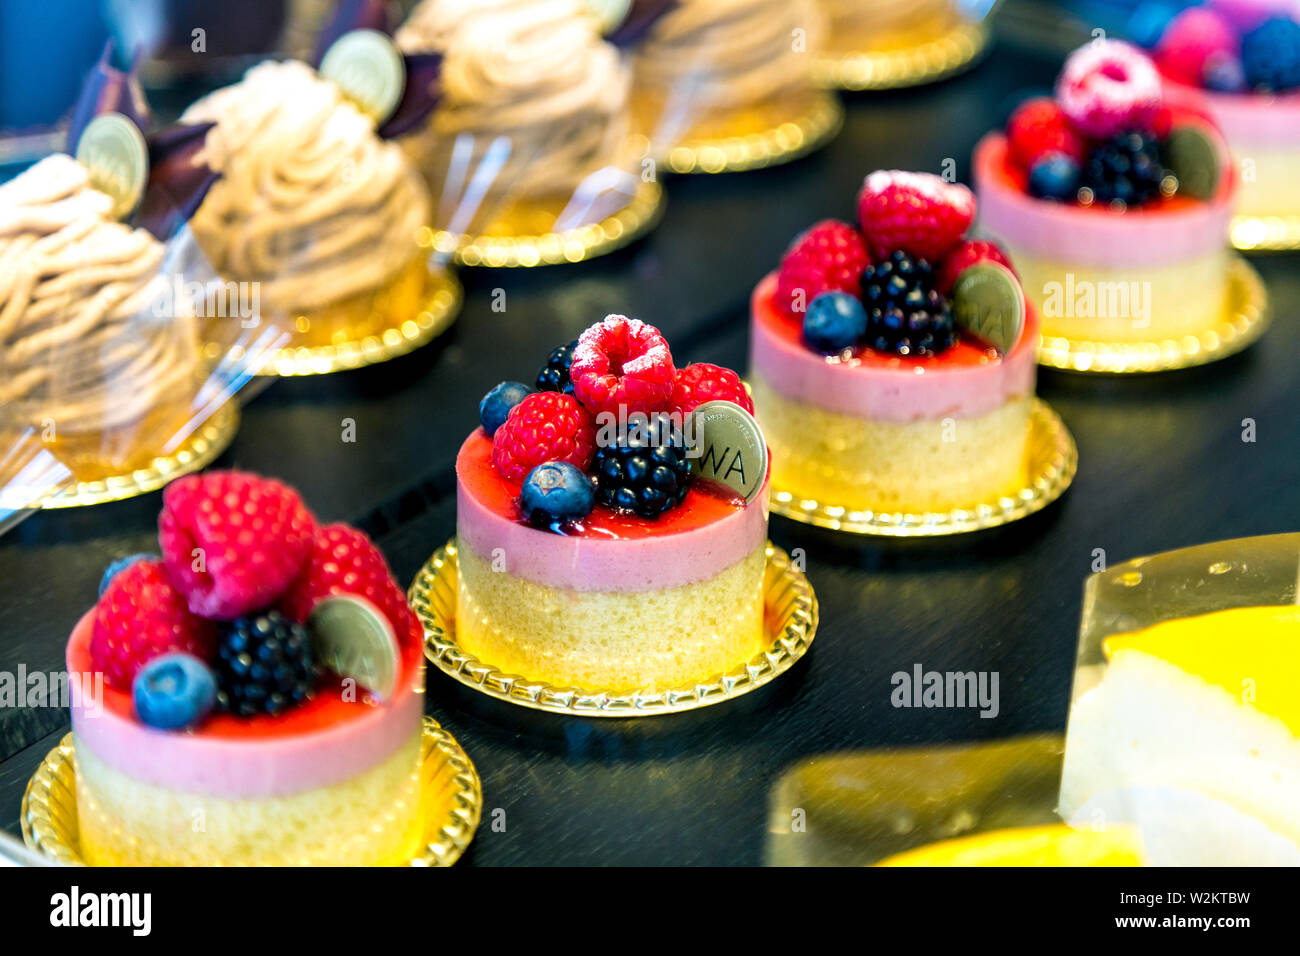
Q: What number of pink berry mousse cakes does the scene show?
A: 5